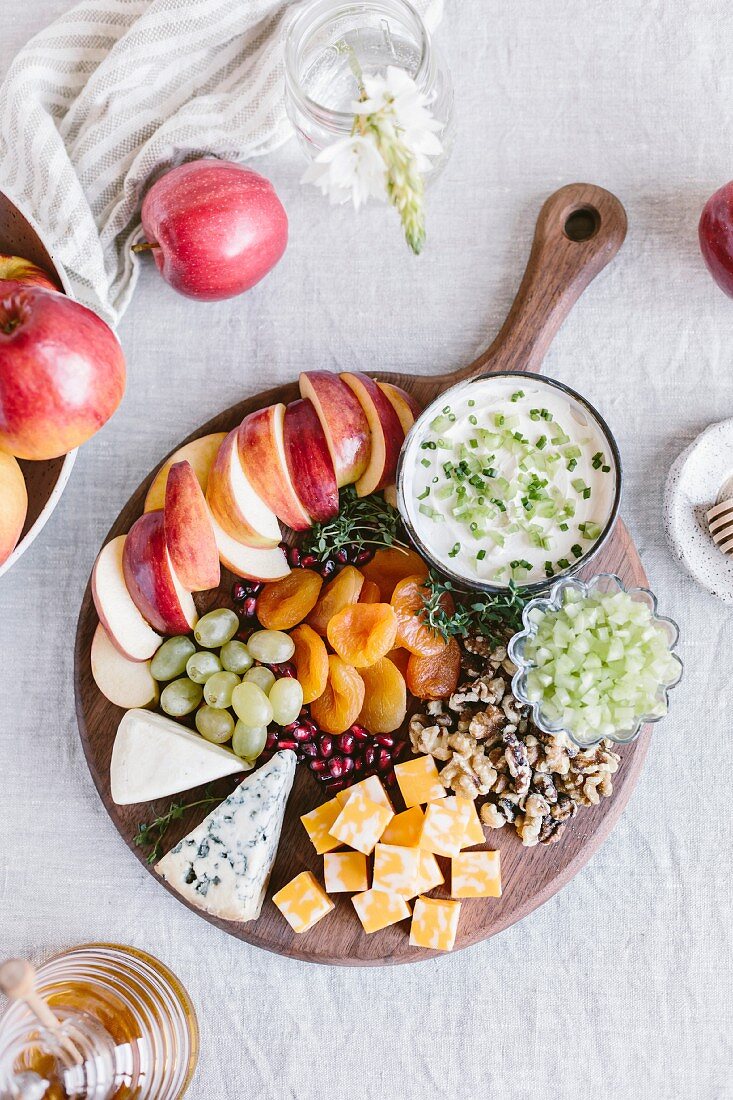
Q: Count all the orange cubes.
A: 14